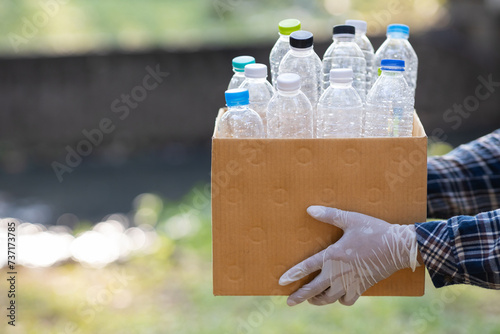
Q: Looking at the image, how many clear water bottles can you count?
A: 11